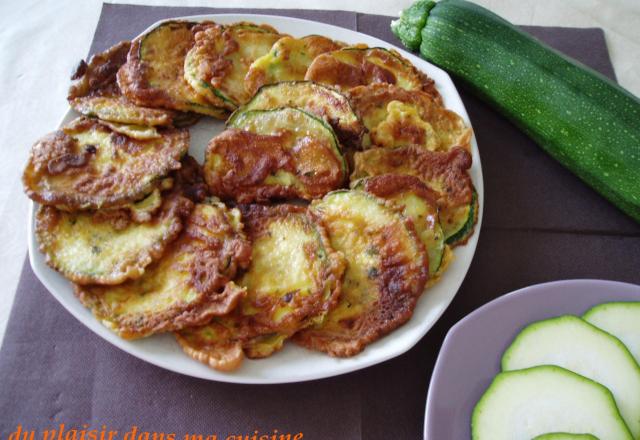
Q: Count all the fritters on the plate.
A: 15